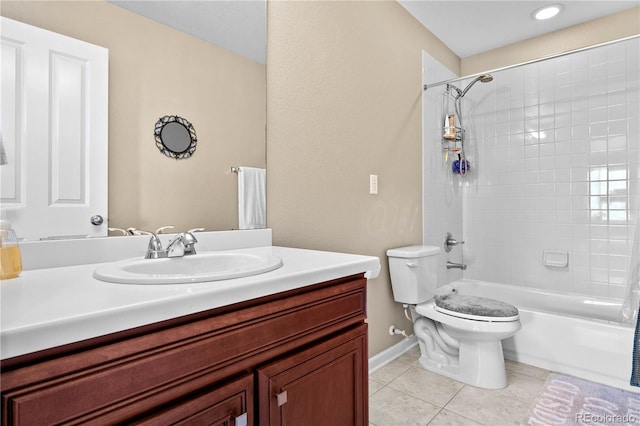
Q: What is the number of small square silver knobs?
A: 2